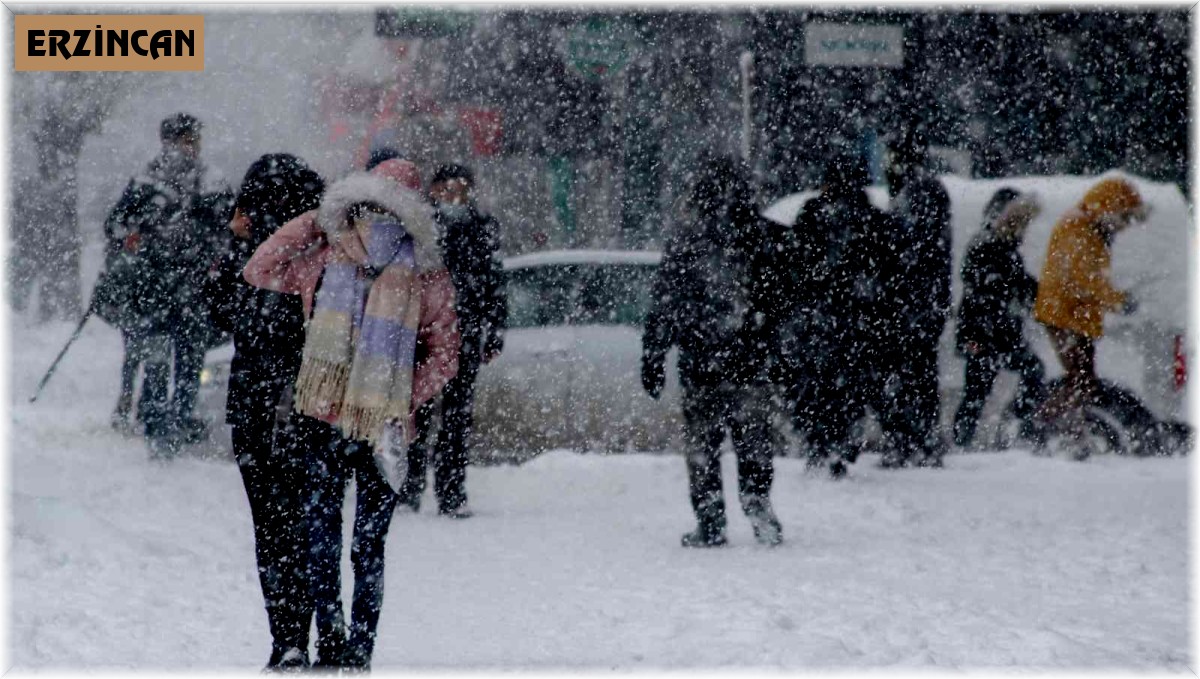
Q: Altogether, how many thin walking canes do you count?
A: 1